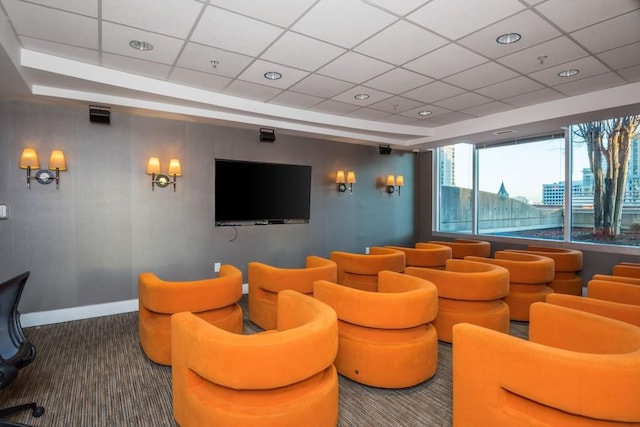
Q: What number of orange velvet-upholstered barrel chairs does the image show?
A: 14